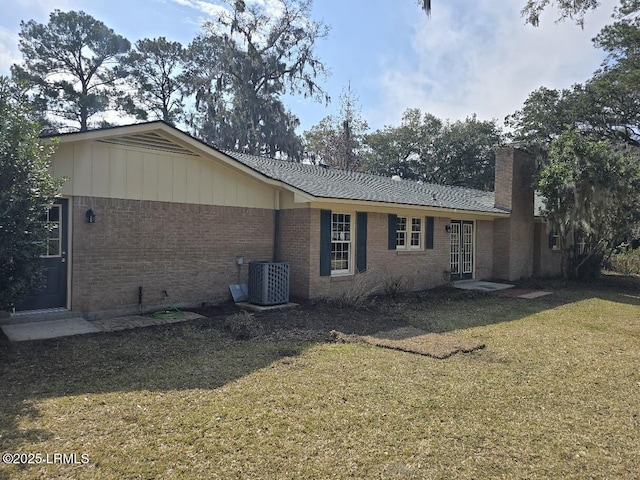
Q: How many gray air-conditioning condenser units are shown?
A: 1